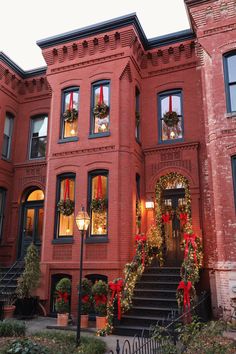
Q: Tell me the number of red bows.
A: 9